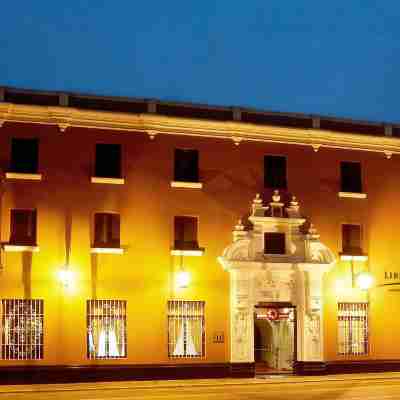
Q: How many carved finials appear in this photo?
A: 5